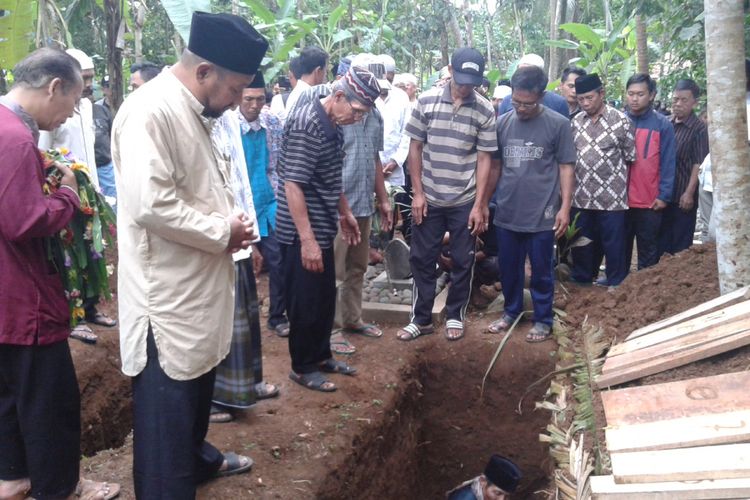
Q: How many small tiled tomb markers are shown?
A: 1